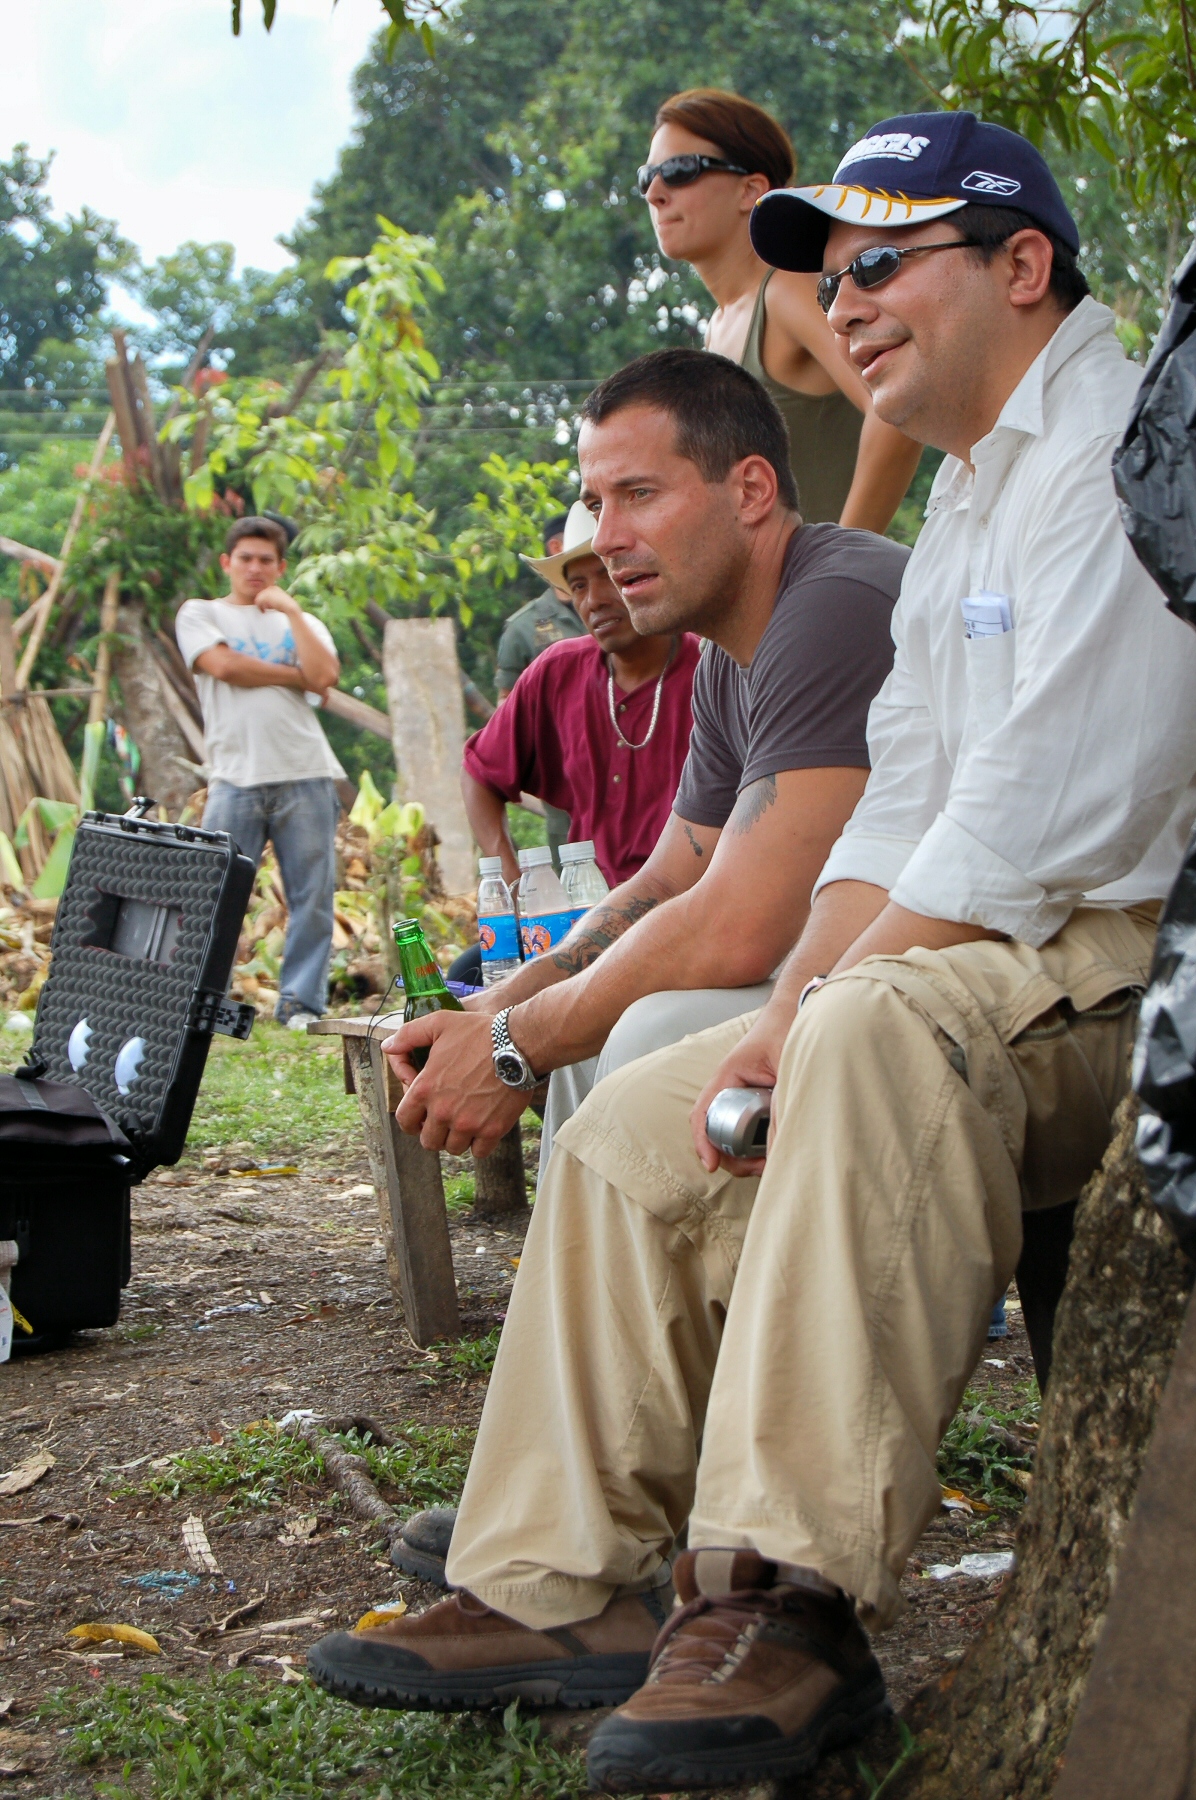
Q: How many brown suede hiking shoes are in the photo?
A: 2